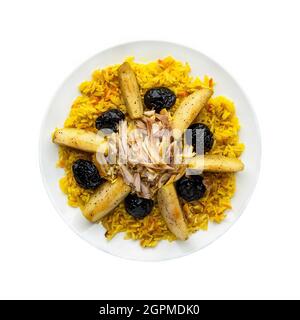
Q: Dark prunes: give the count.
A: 6